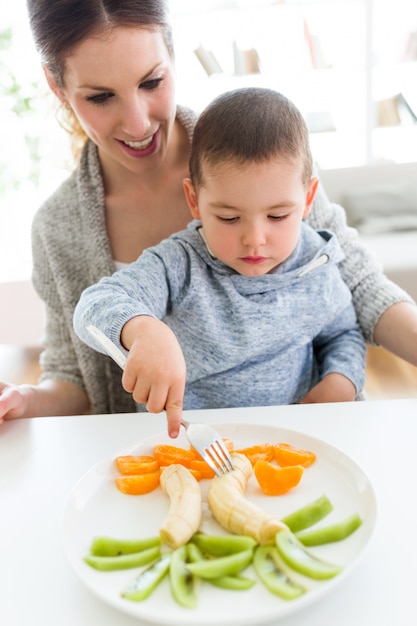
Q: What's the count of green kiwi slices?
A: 11